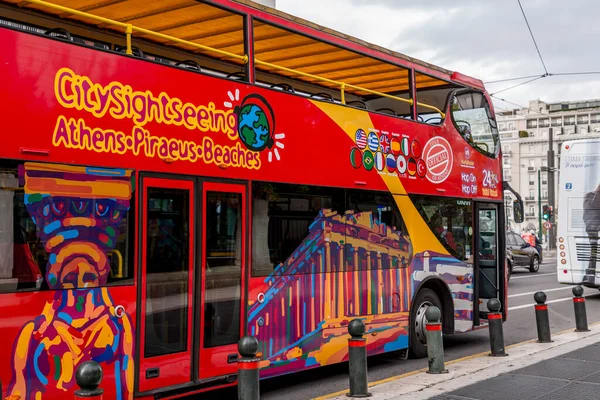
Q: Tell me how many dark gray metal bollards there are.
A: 7